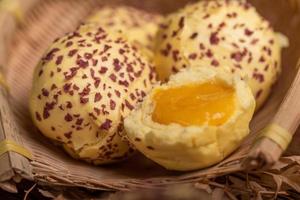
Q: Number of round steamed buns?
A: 4